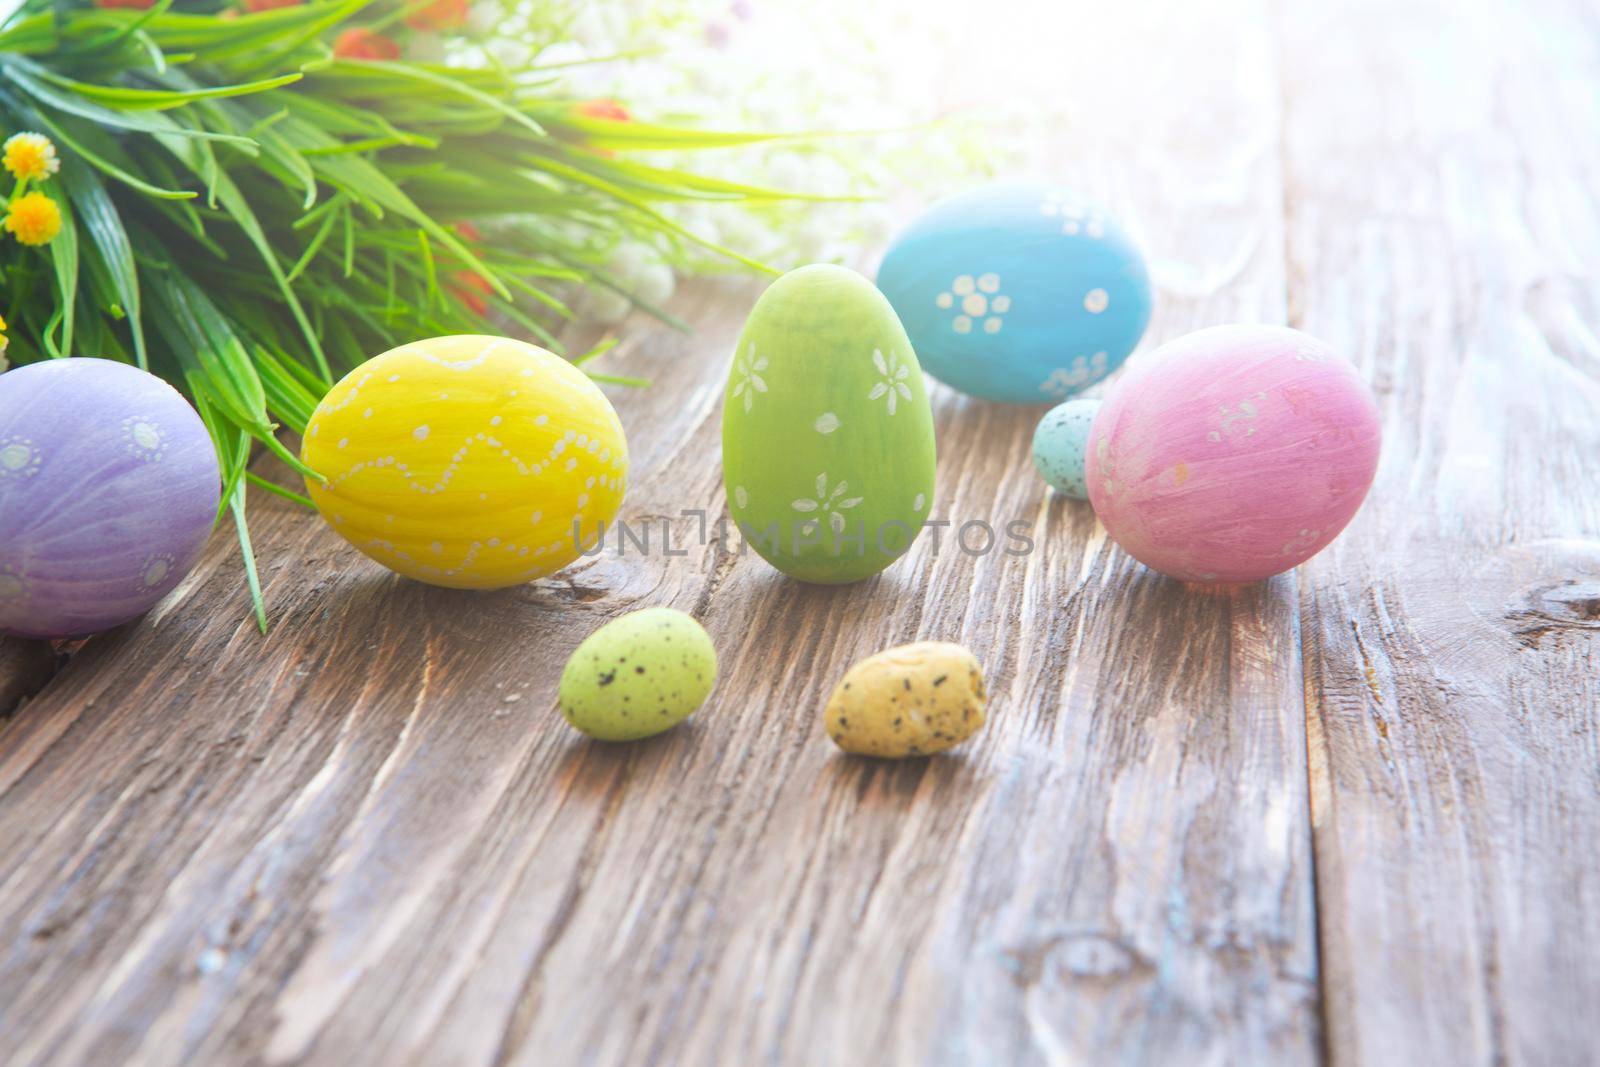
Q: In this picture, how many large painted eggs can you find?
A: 5